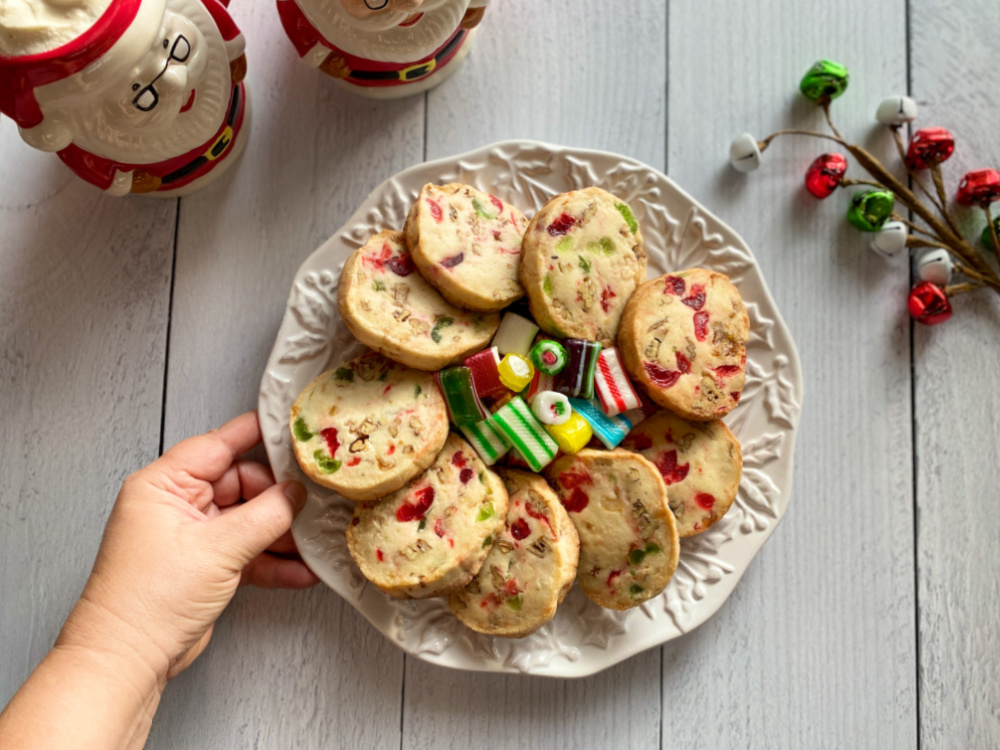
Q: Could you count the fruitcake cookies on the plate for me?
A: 9